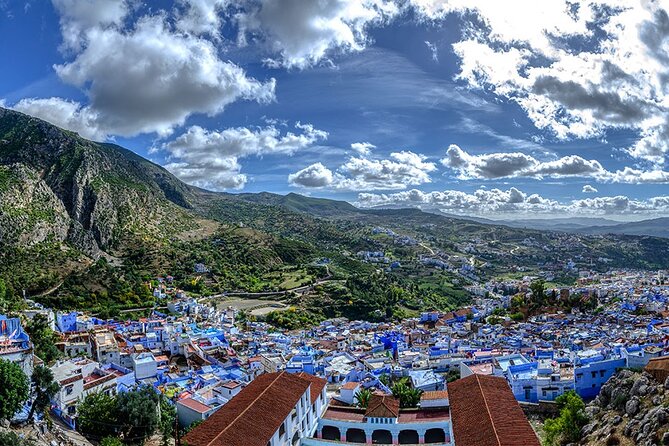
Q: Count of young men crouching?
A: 0